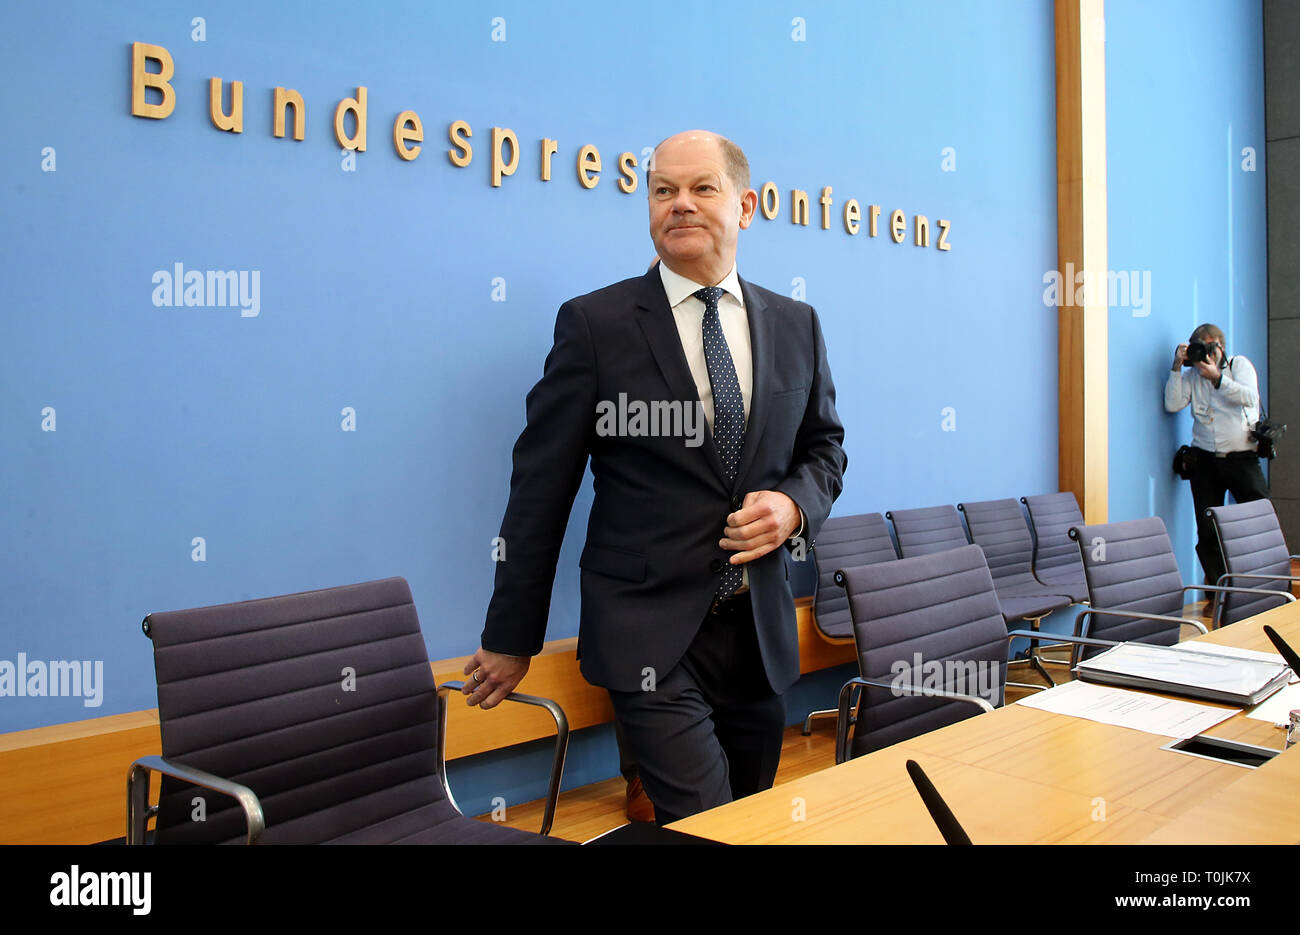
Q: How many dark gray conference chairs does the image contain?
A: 8